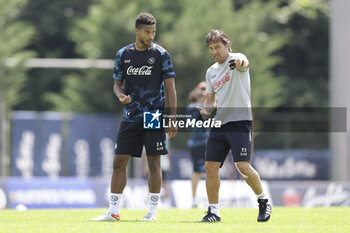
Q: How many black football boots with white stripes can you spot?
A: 2